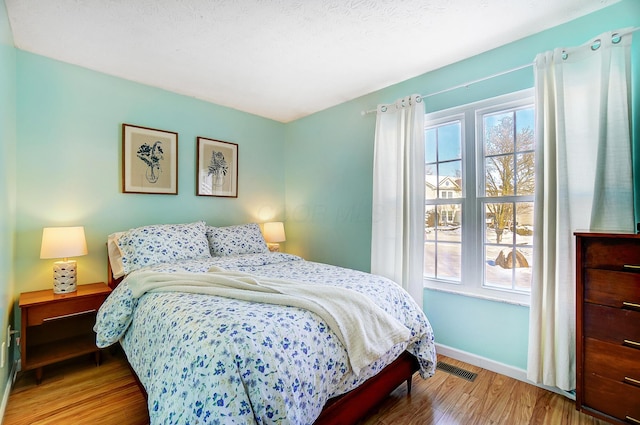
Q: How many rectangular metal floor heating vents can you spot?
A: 1